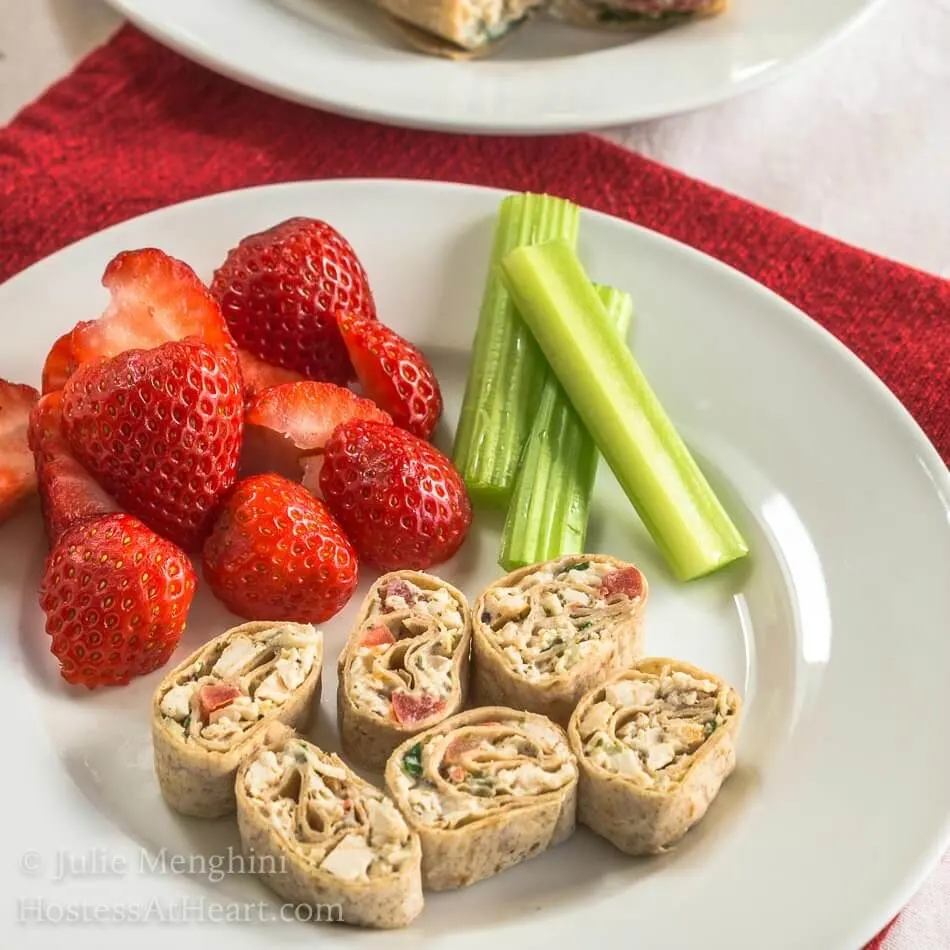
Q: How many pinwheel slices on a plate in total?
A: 6